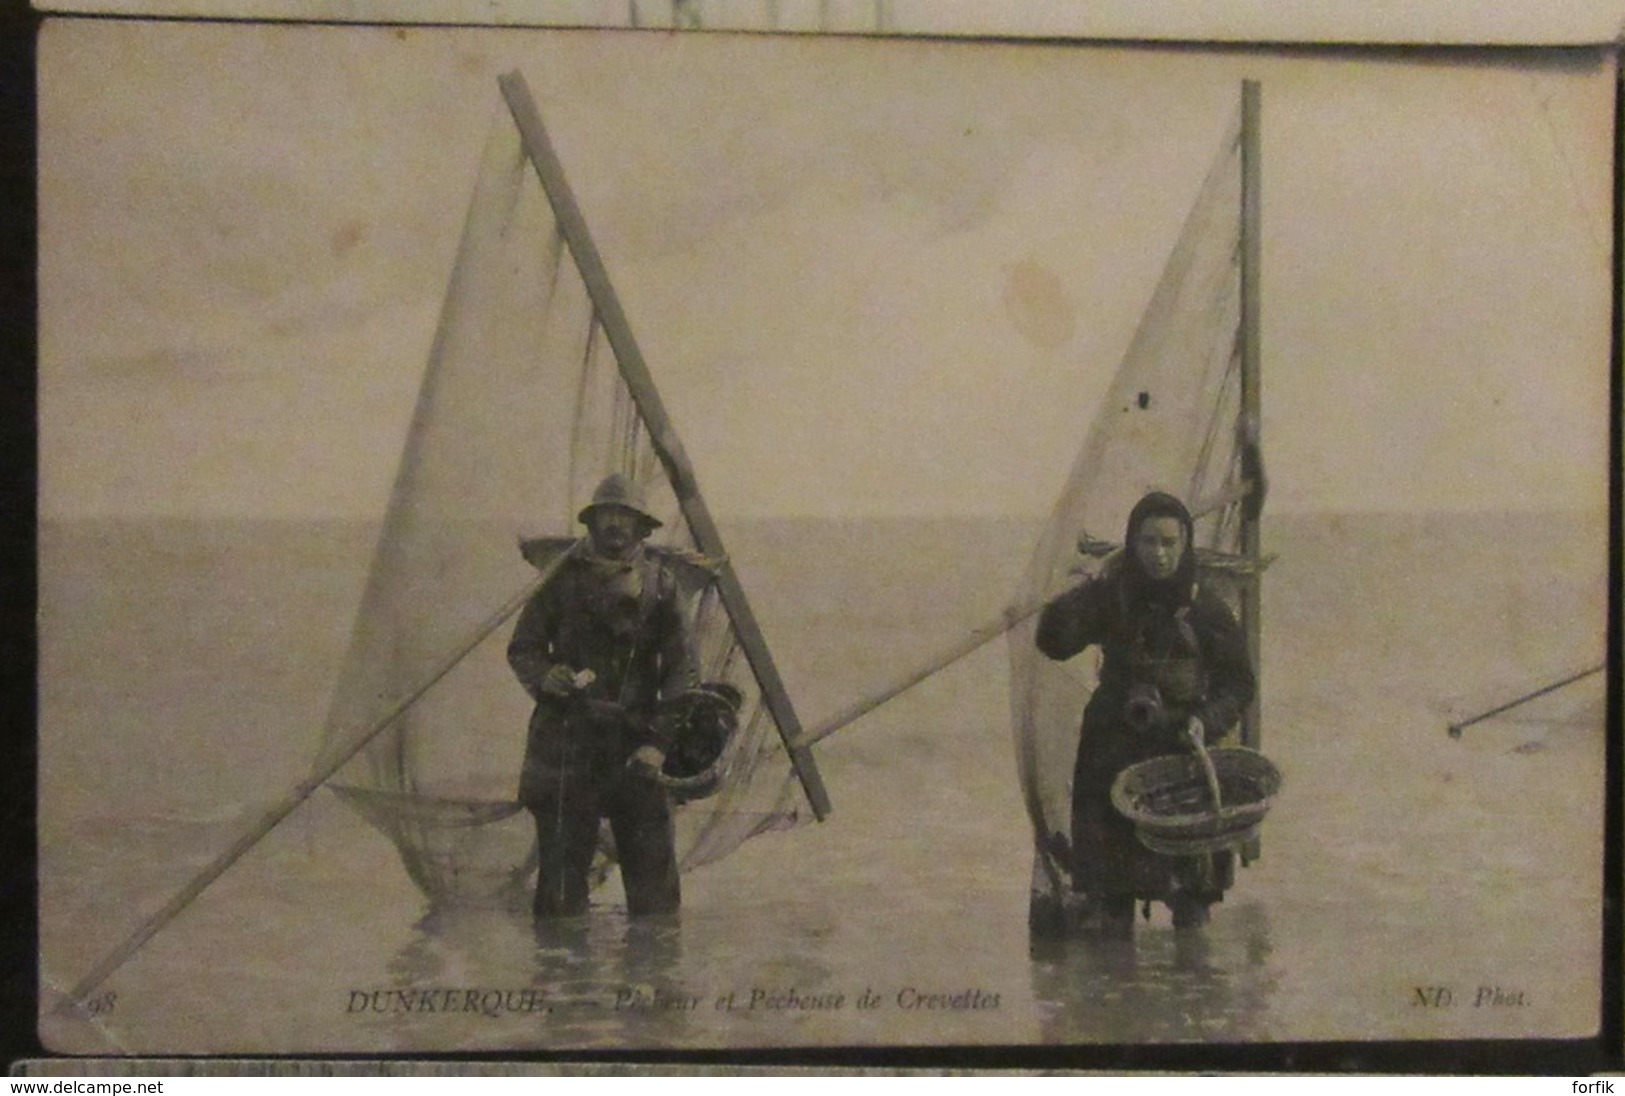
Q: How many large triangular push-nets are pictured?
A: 2